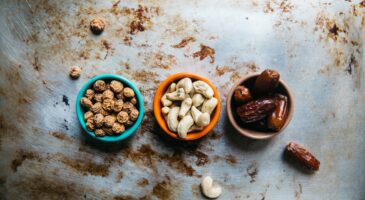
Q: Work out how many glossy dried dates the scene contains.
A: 5